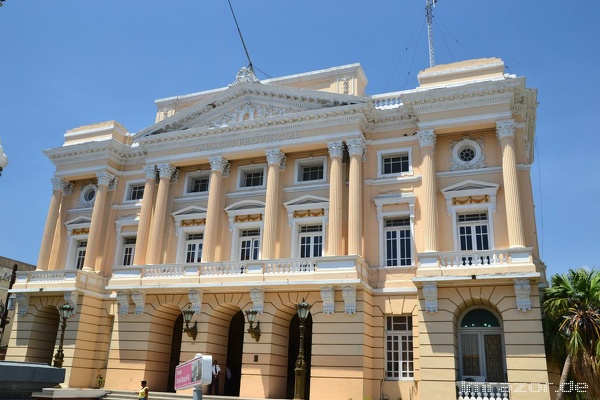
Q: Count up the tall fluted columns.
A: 10